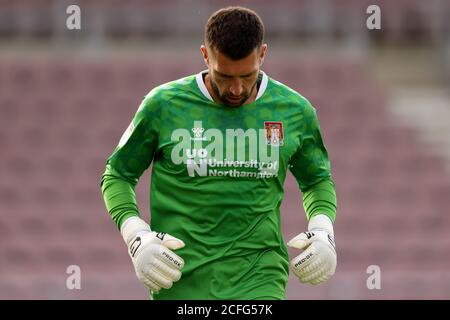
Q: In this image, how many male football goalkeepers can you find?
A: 1